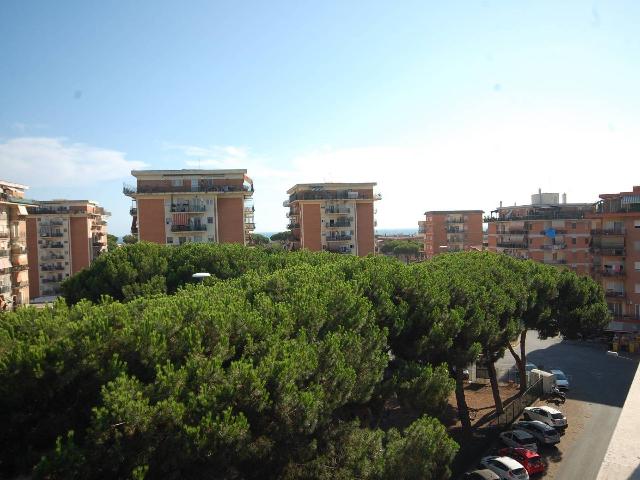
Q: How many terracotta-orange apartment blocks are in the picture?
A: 7